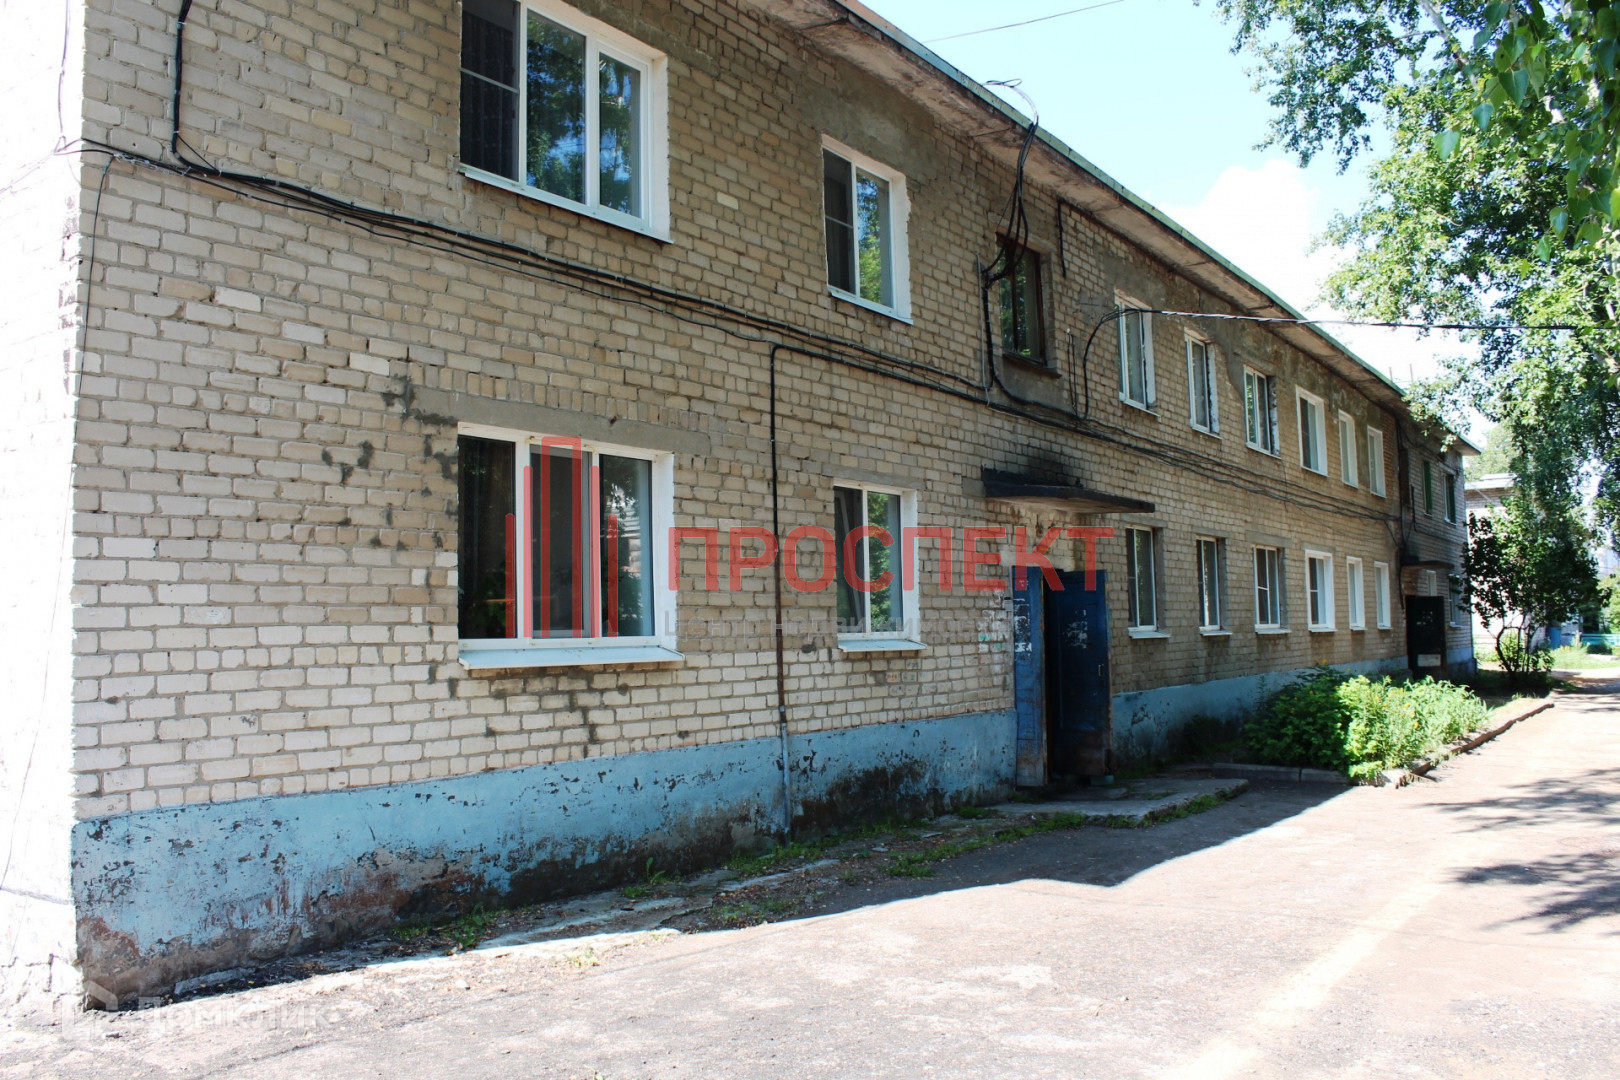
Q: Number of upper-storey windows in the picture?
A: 12